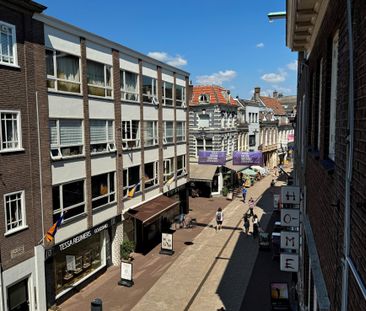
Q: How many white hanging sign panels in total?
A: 4